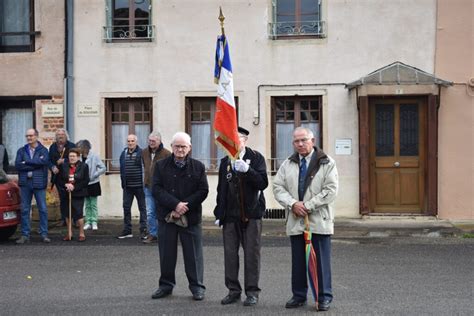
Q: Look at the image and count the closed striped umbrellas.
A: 1